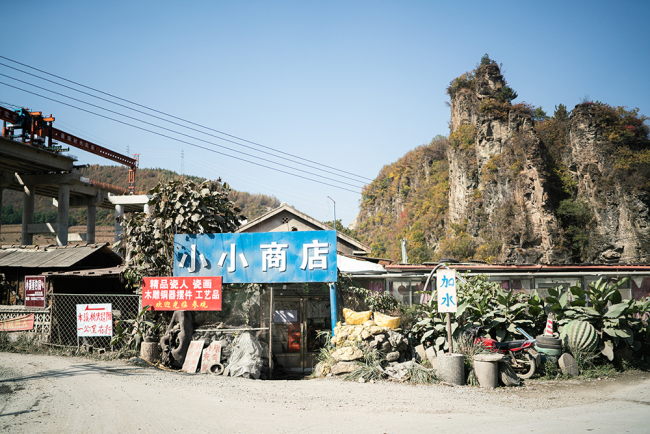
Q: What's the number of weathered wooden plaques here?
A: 2